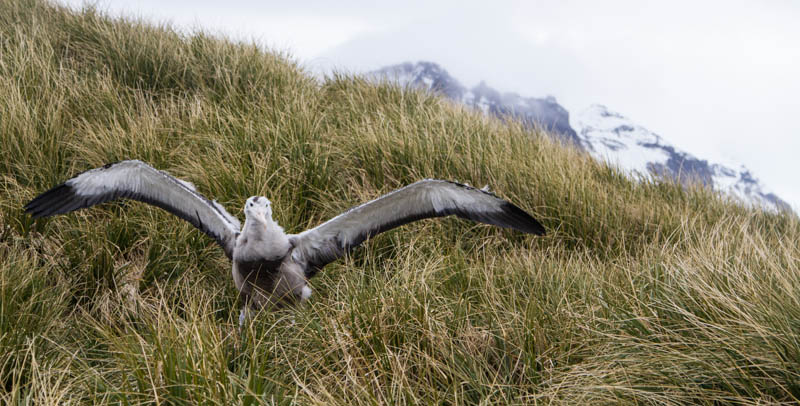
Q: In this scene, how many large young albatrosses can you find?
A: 1